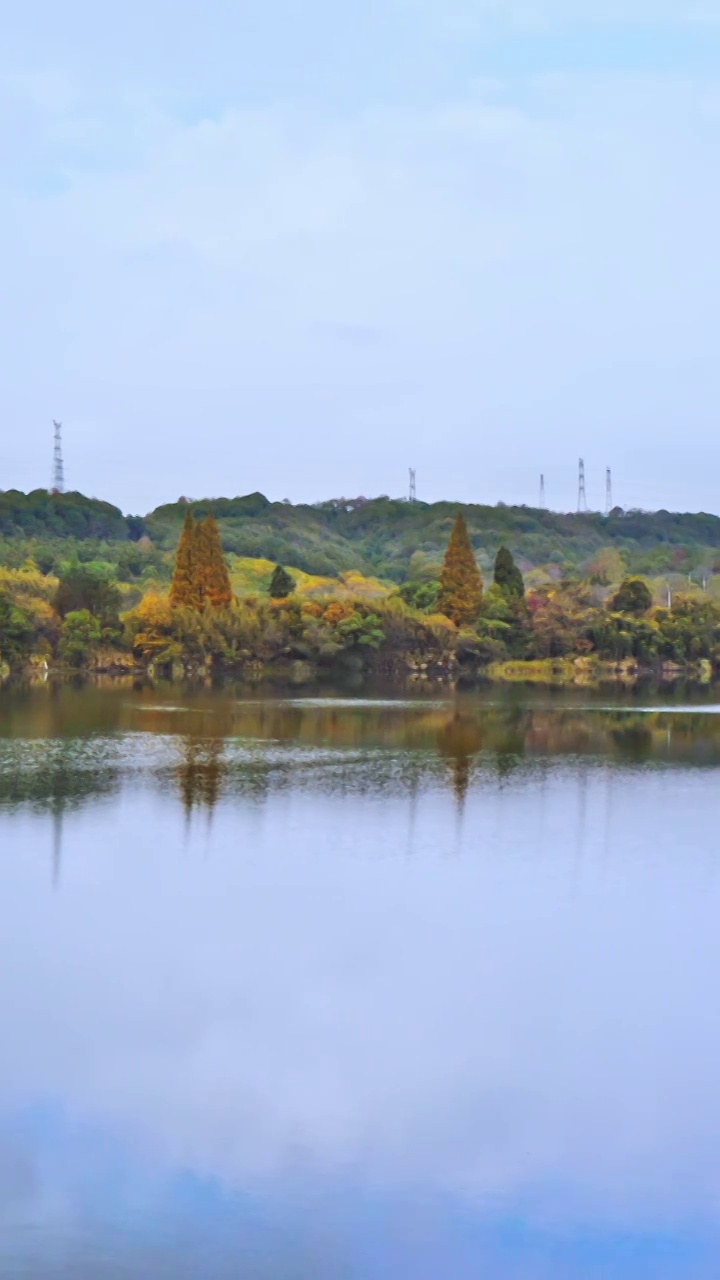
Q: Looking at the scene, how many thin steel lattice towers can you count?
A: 5